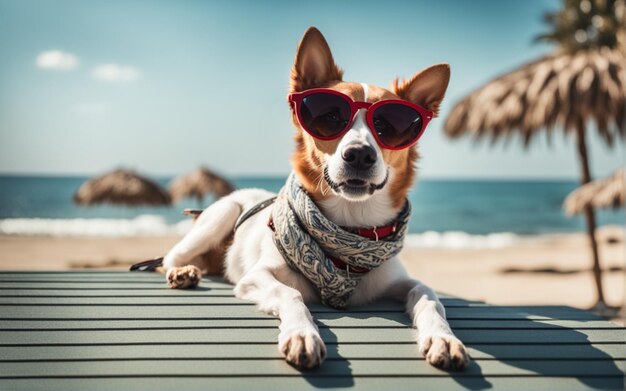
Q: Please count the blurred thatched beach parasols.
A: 4